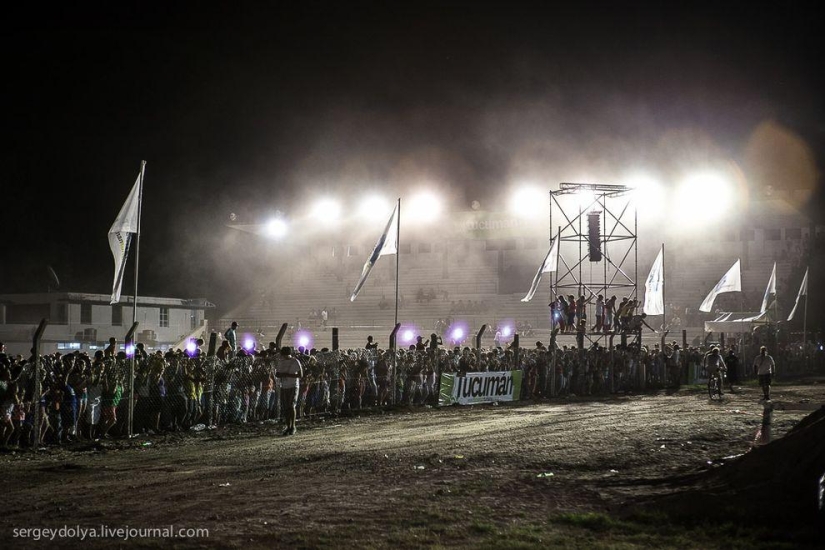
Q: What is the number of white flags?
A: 7